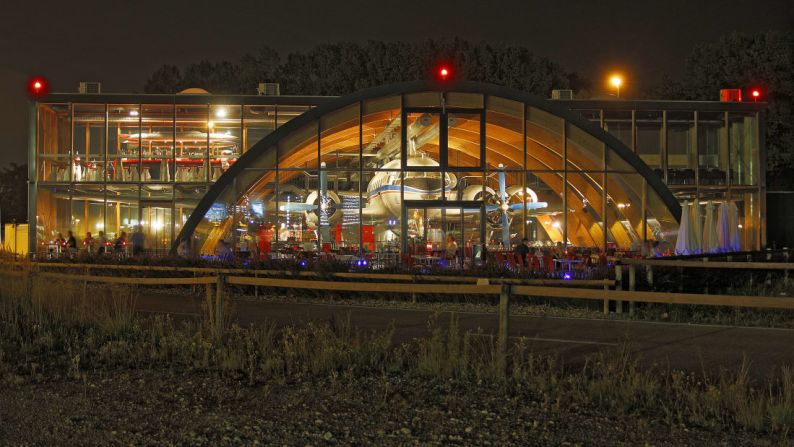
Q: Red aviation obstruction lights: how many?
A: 3